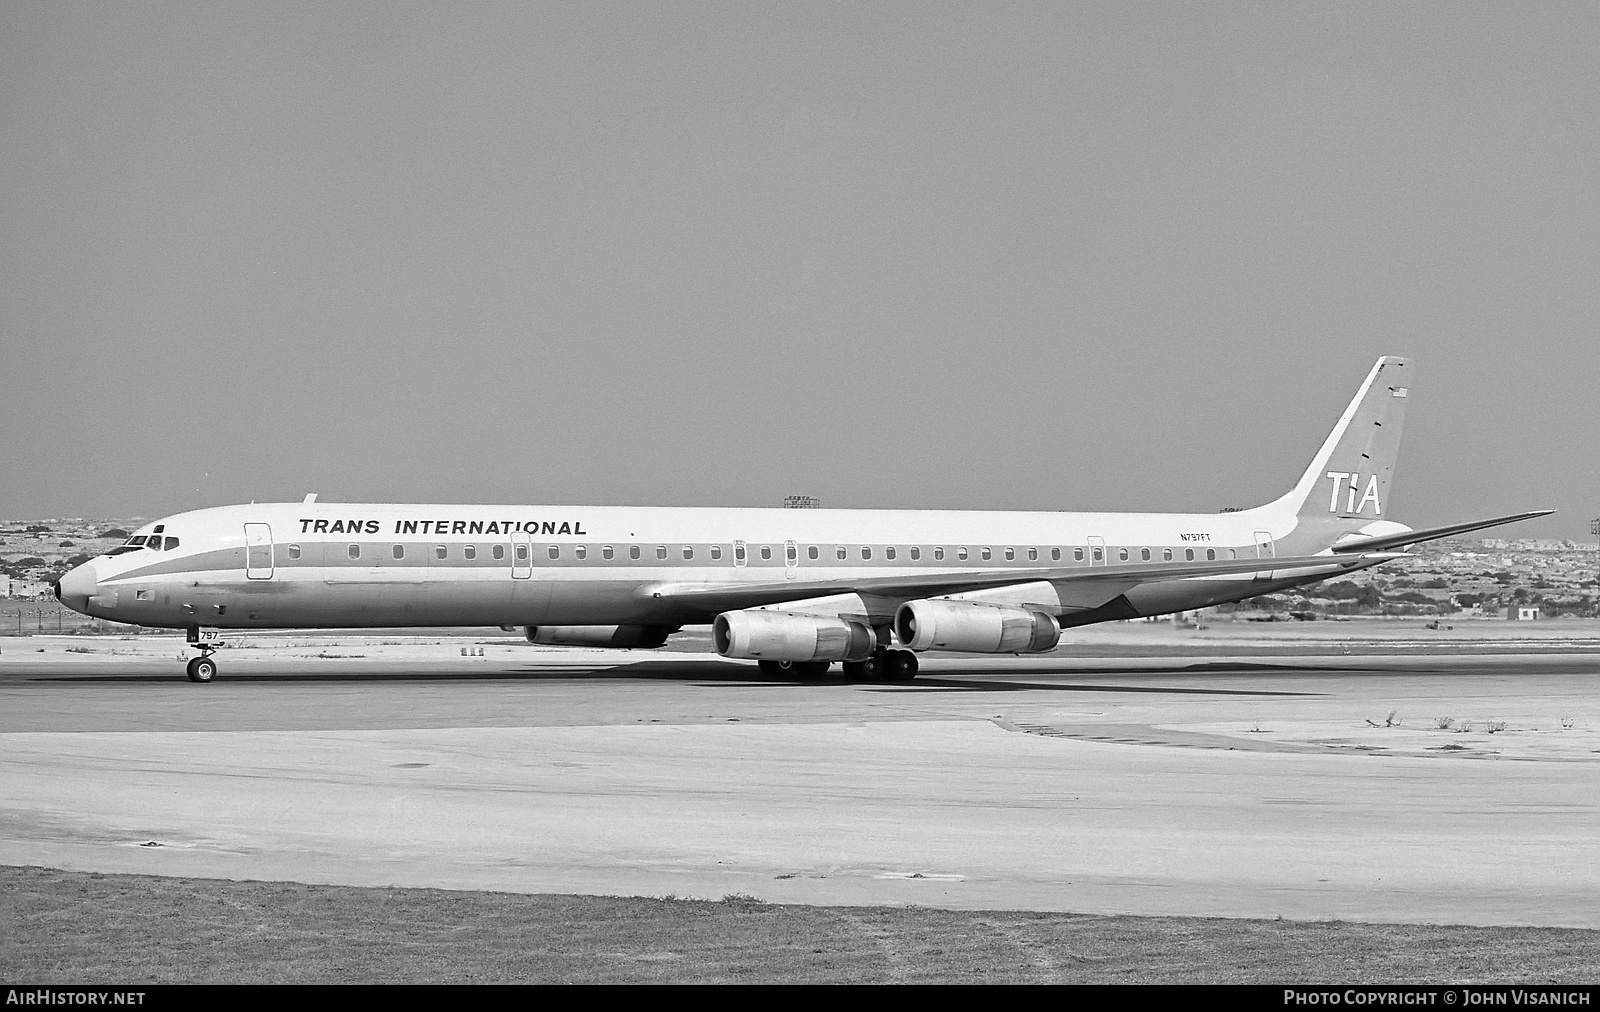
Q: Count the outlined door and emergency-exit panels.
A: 6